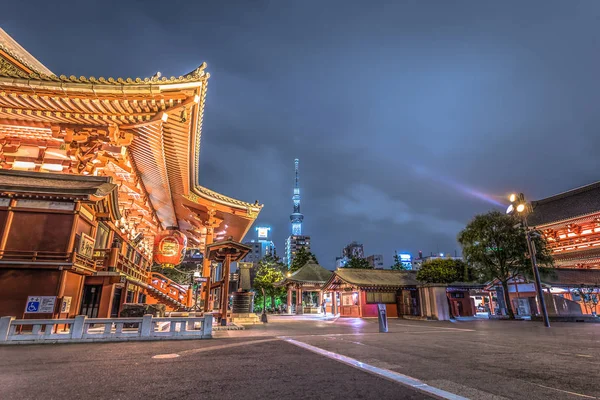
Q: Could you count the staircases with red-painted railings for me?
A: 1